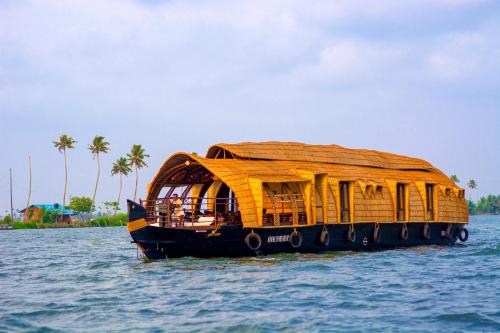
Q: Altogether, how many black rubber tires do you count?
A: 9